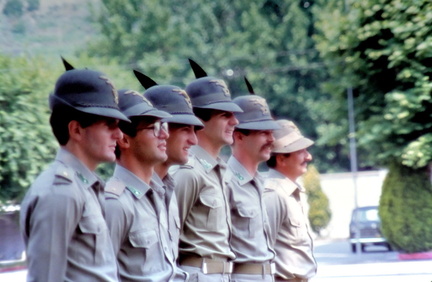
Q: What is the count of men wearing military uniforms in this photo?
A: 6